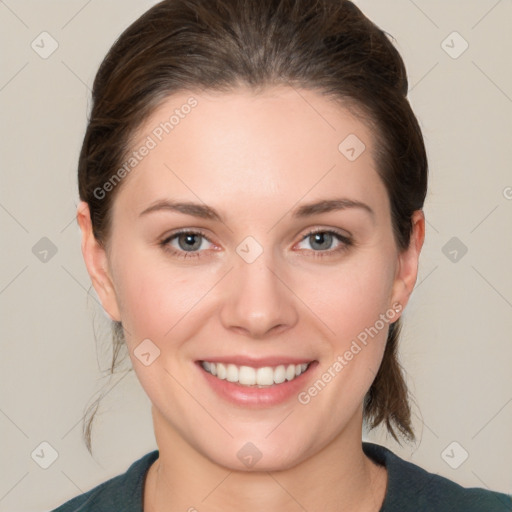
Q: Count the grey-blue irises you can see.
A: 2